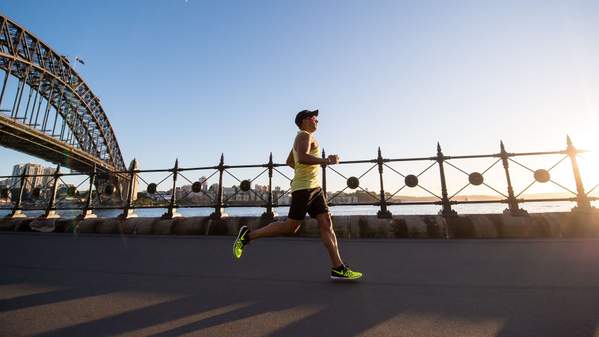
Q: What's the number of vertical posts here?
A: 12